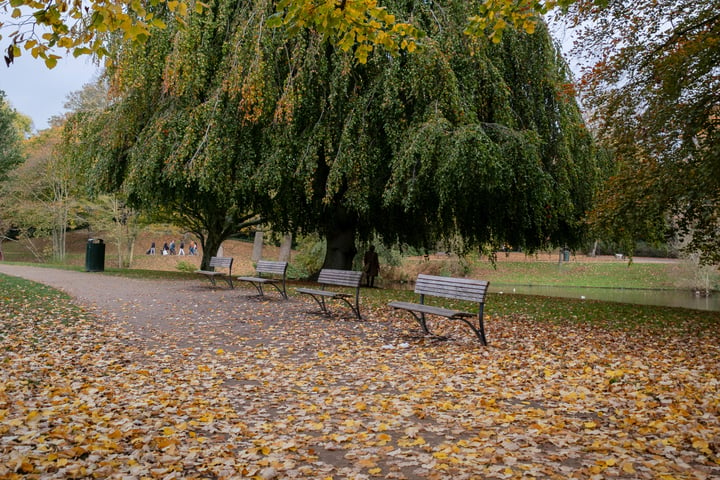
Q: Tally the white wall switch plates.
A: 0